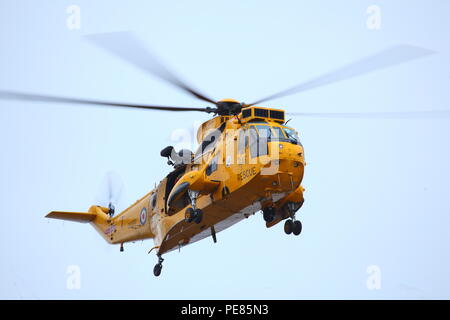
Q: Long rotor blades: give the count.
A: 4